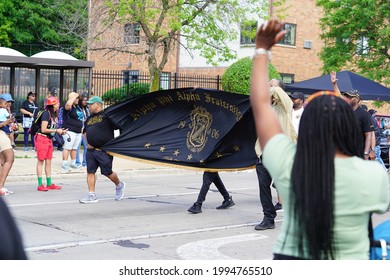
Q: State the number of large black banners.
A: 1